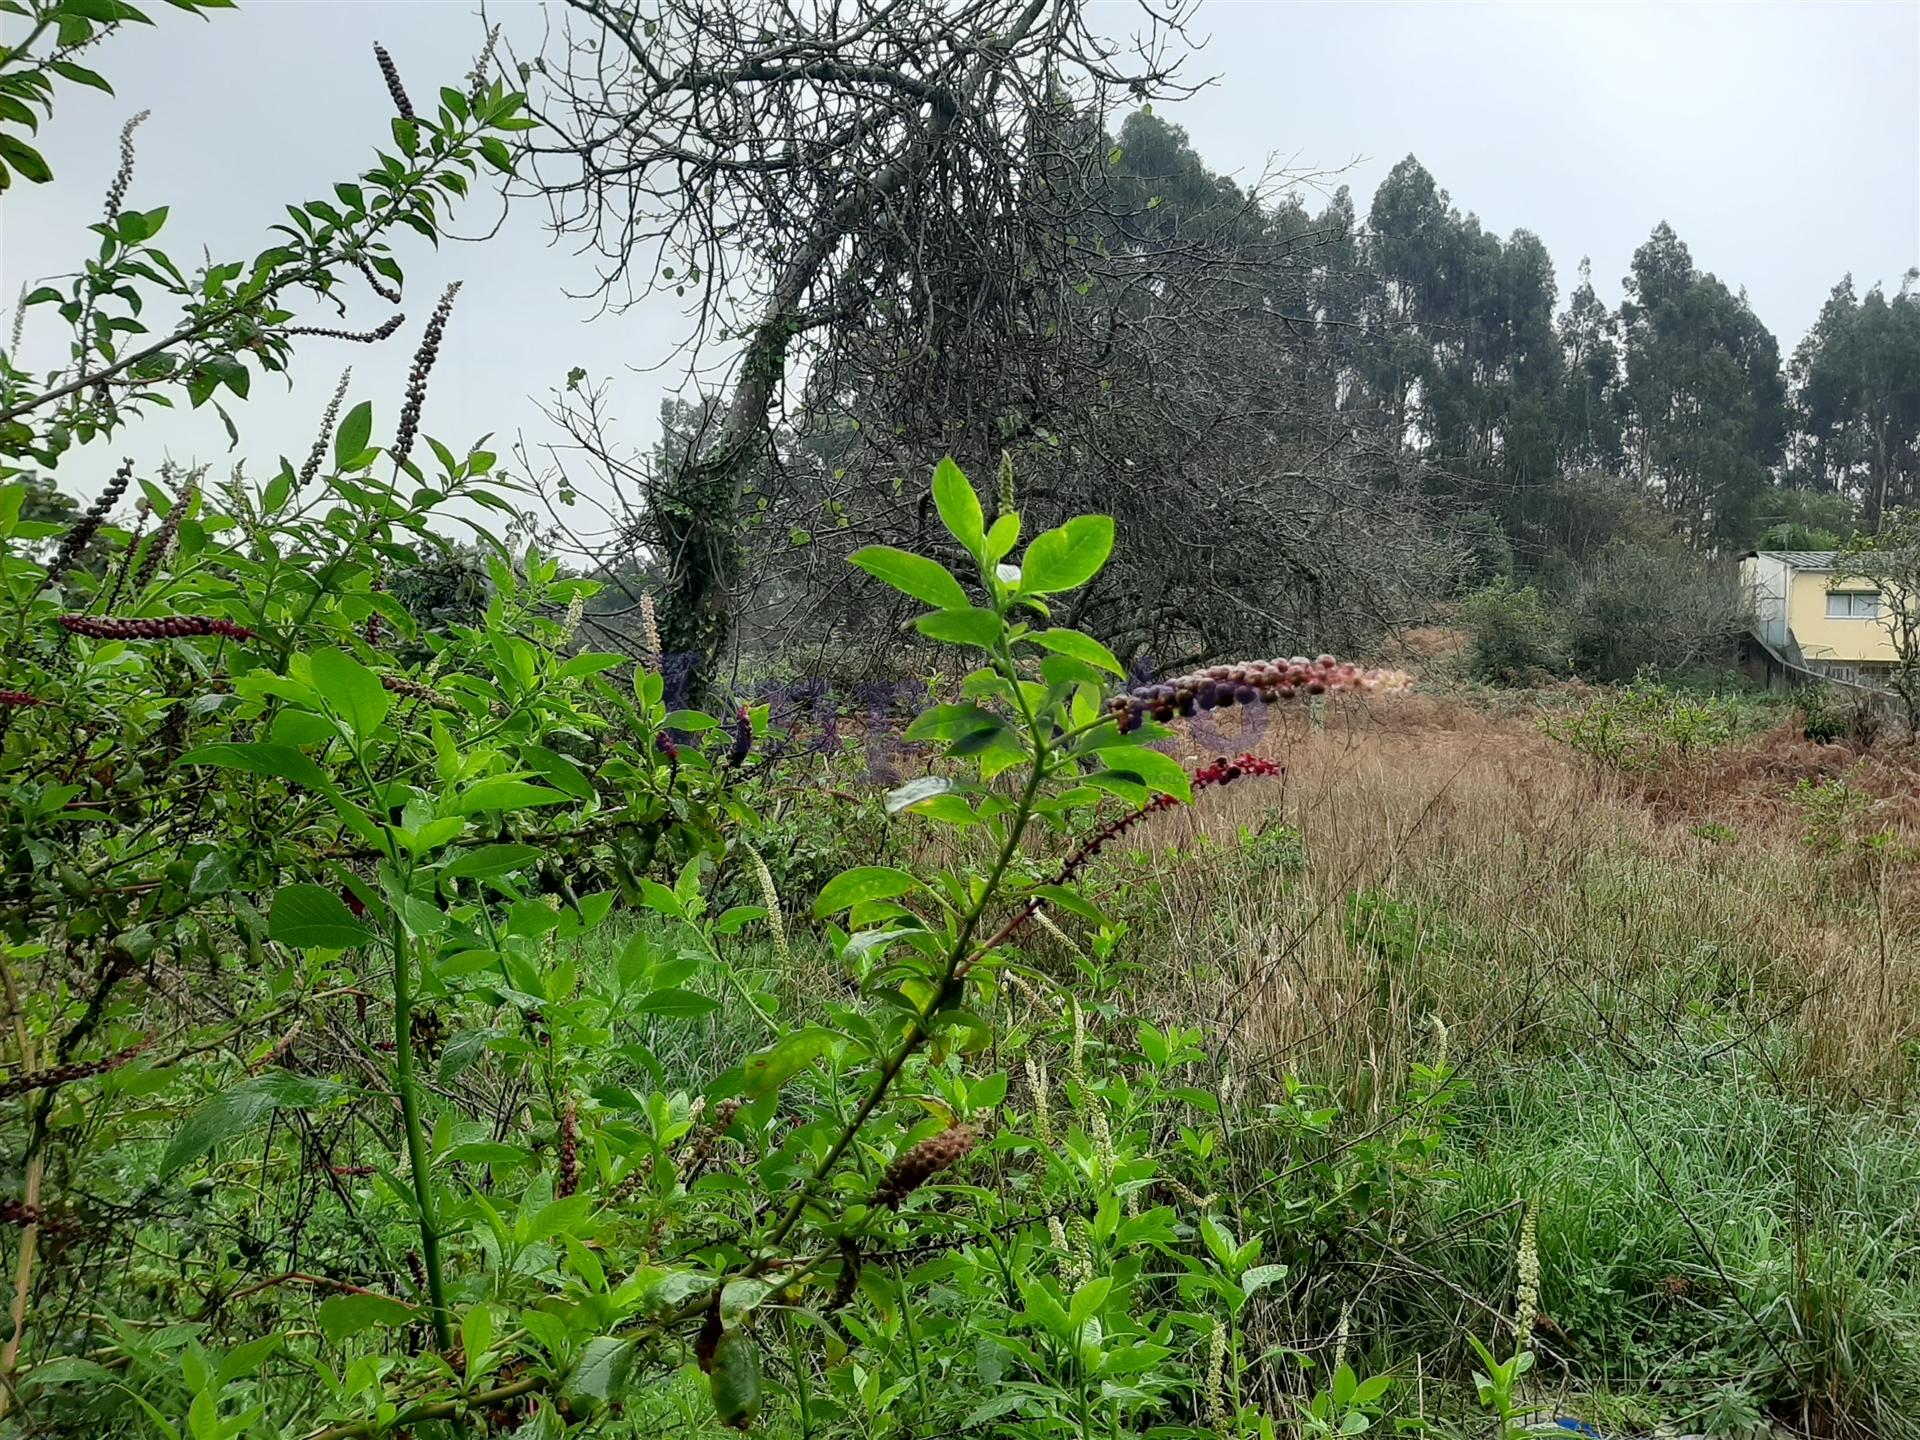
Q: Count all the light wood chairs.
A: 0